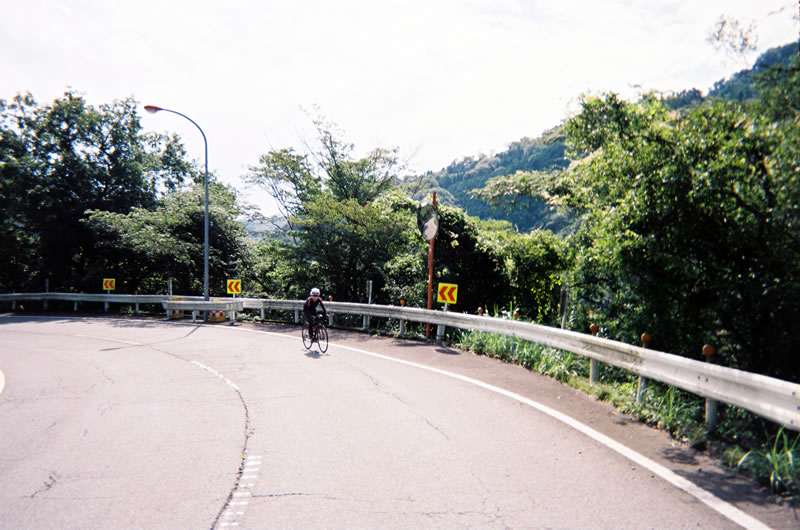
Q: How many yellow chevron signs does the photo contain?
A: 3